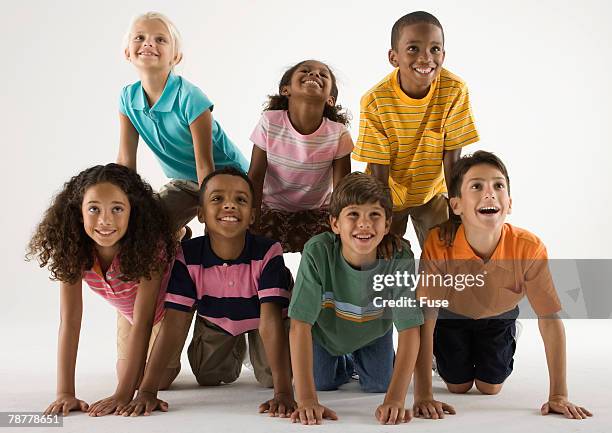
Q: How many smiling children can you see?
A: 7